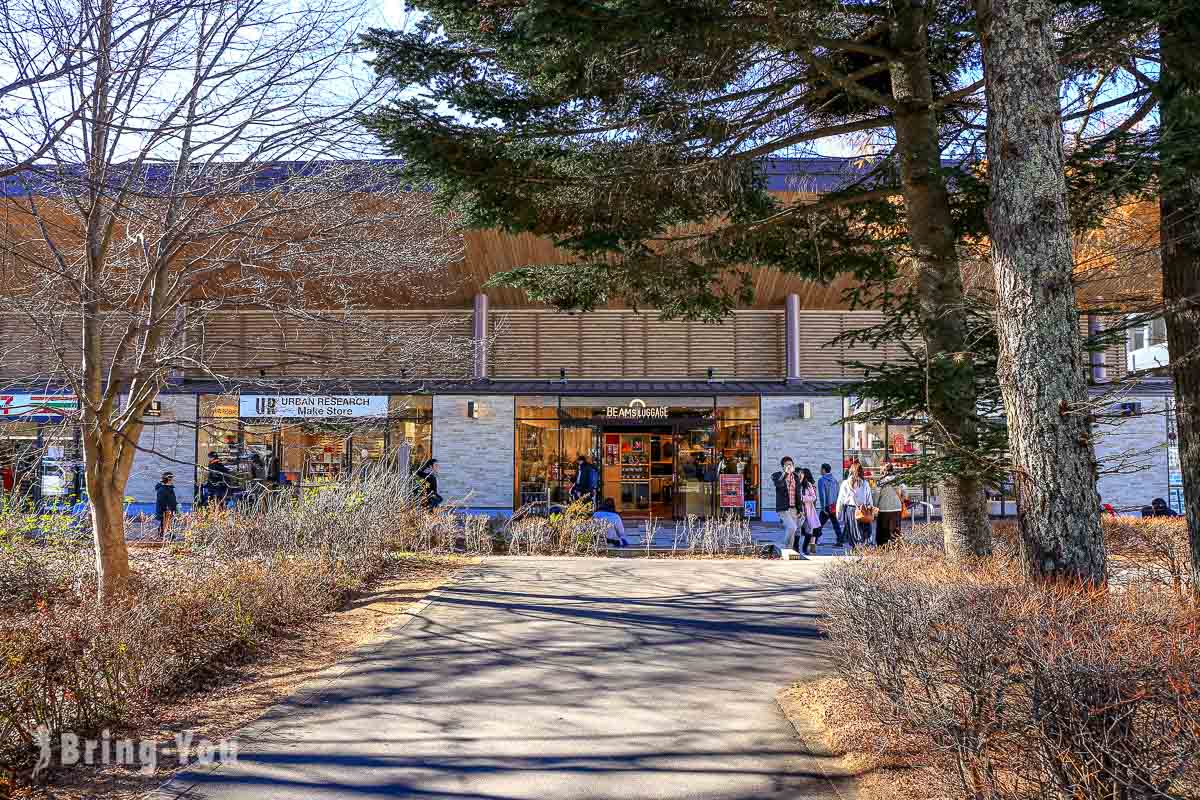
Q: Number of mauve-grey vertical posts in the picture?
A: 4